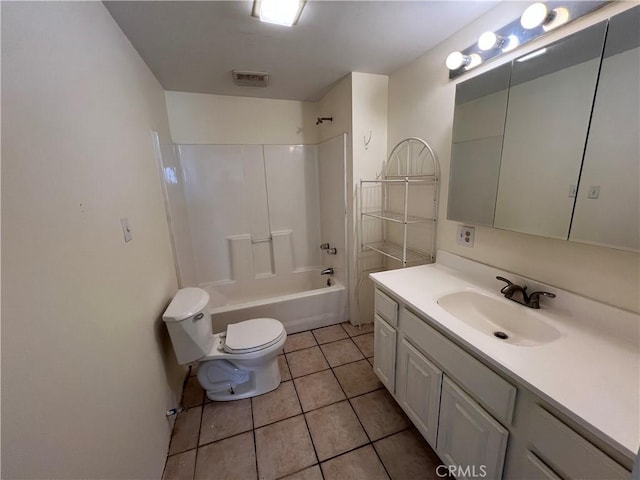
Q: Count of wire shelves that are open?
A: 3